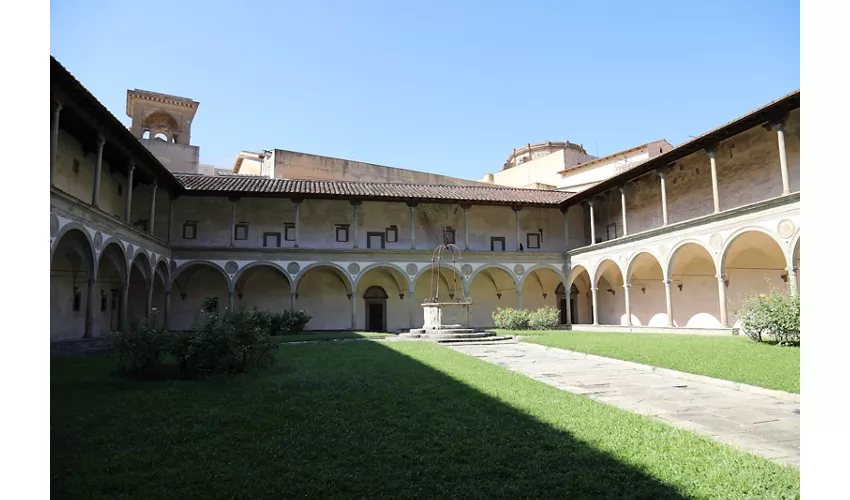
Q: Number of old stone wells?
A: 1